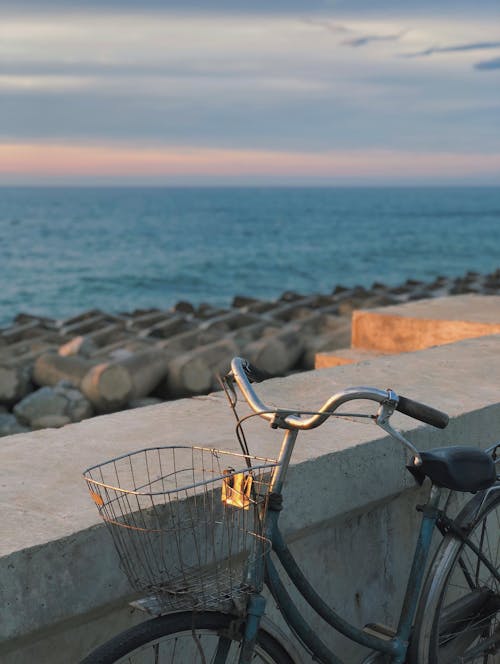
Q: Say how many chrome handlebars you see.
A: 1